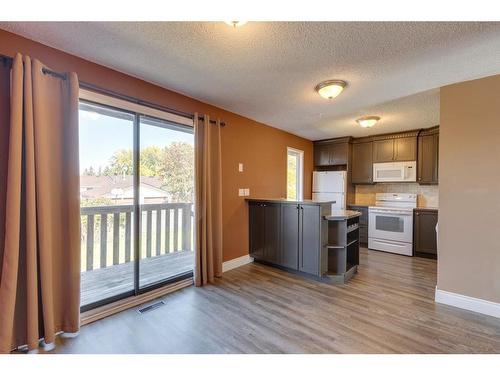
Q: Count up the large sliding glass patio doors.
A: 1